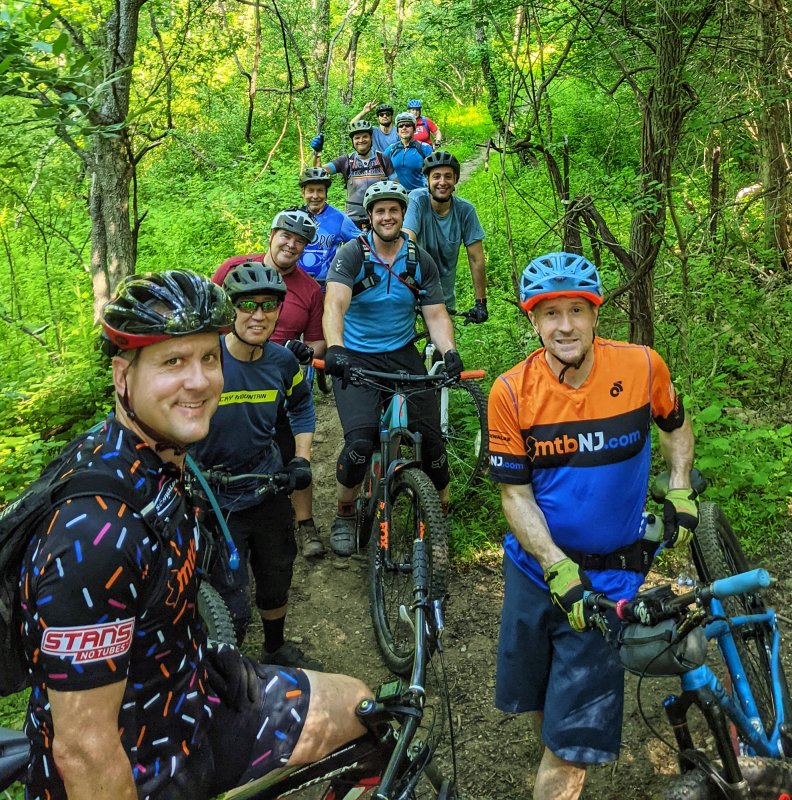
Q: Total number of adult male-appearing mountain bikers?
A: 11